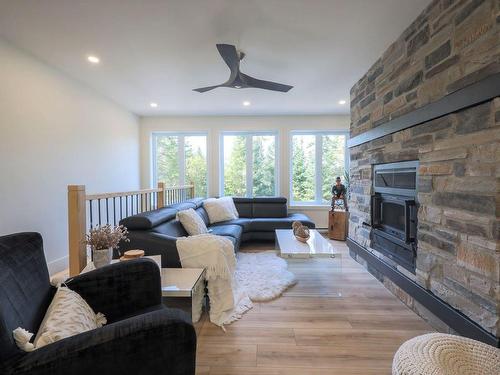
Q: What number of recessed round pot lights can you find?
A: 4